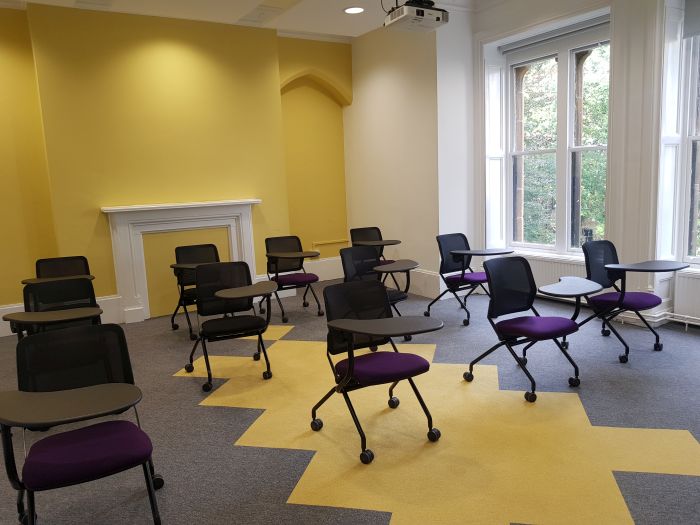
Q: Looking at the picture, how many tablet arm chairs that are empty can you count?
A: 12